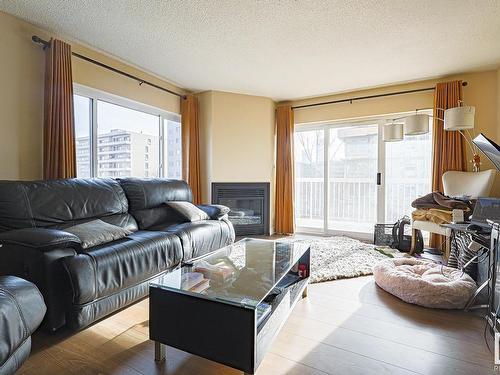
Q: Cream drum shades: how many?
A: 3